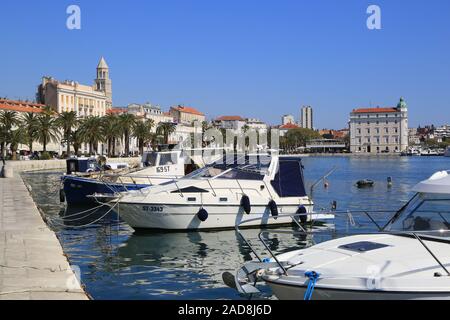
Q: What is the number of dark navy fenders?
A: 4